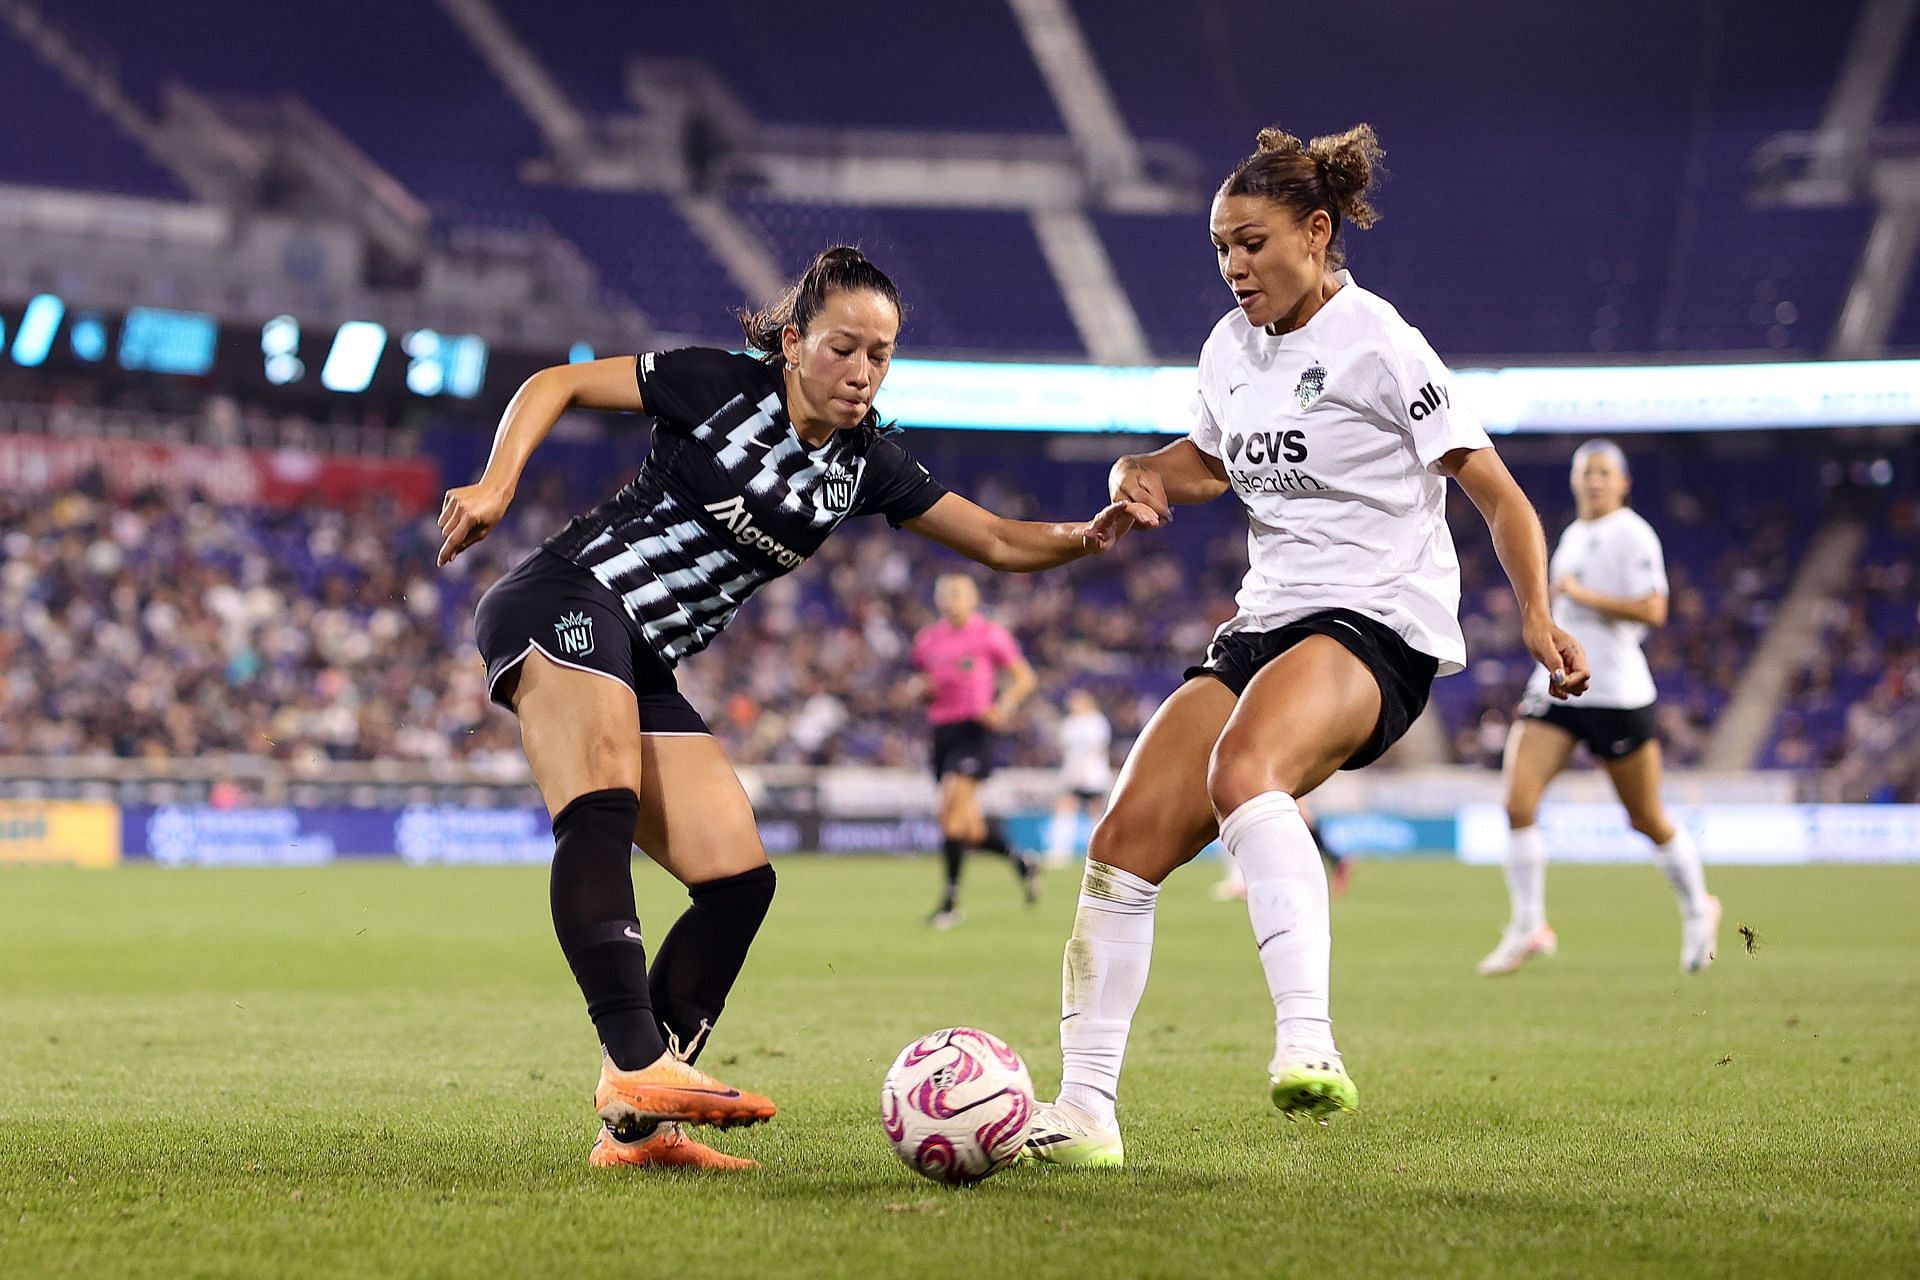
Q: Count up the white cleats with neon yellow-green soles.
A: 2